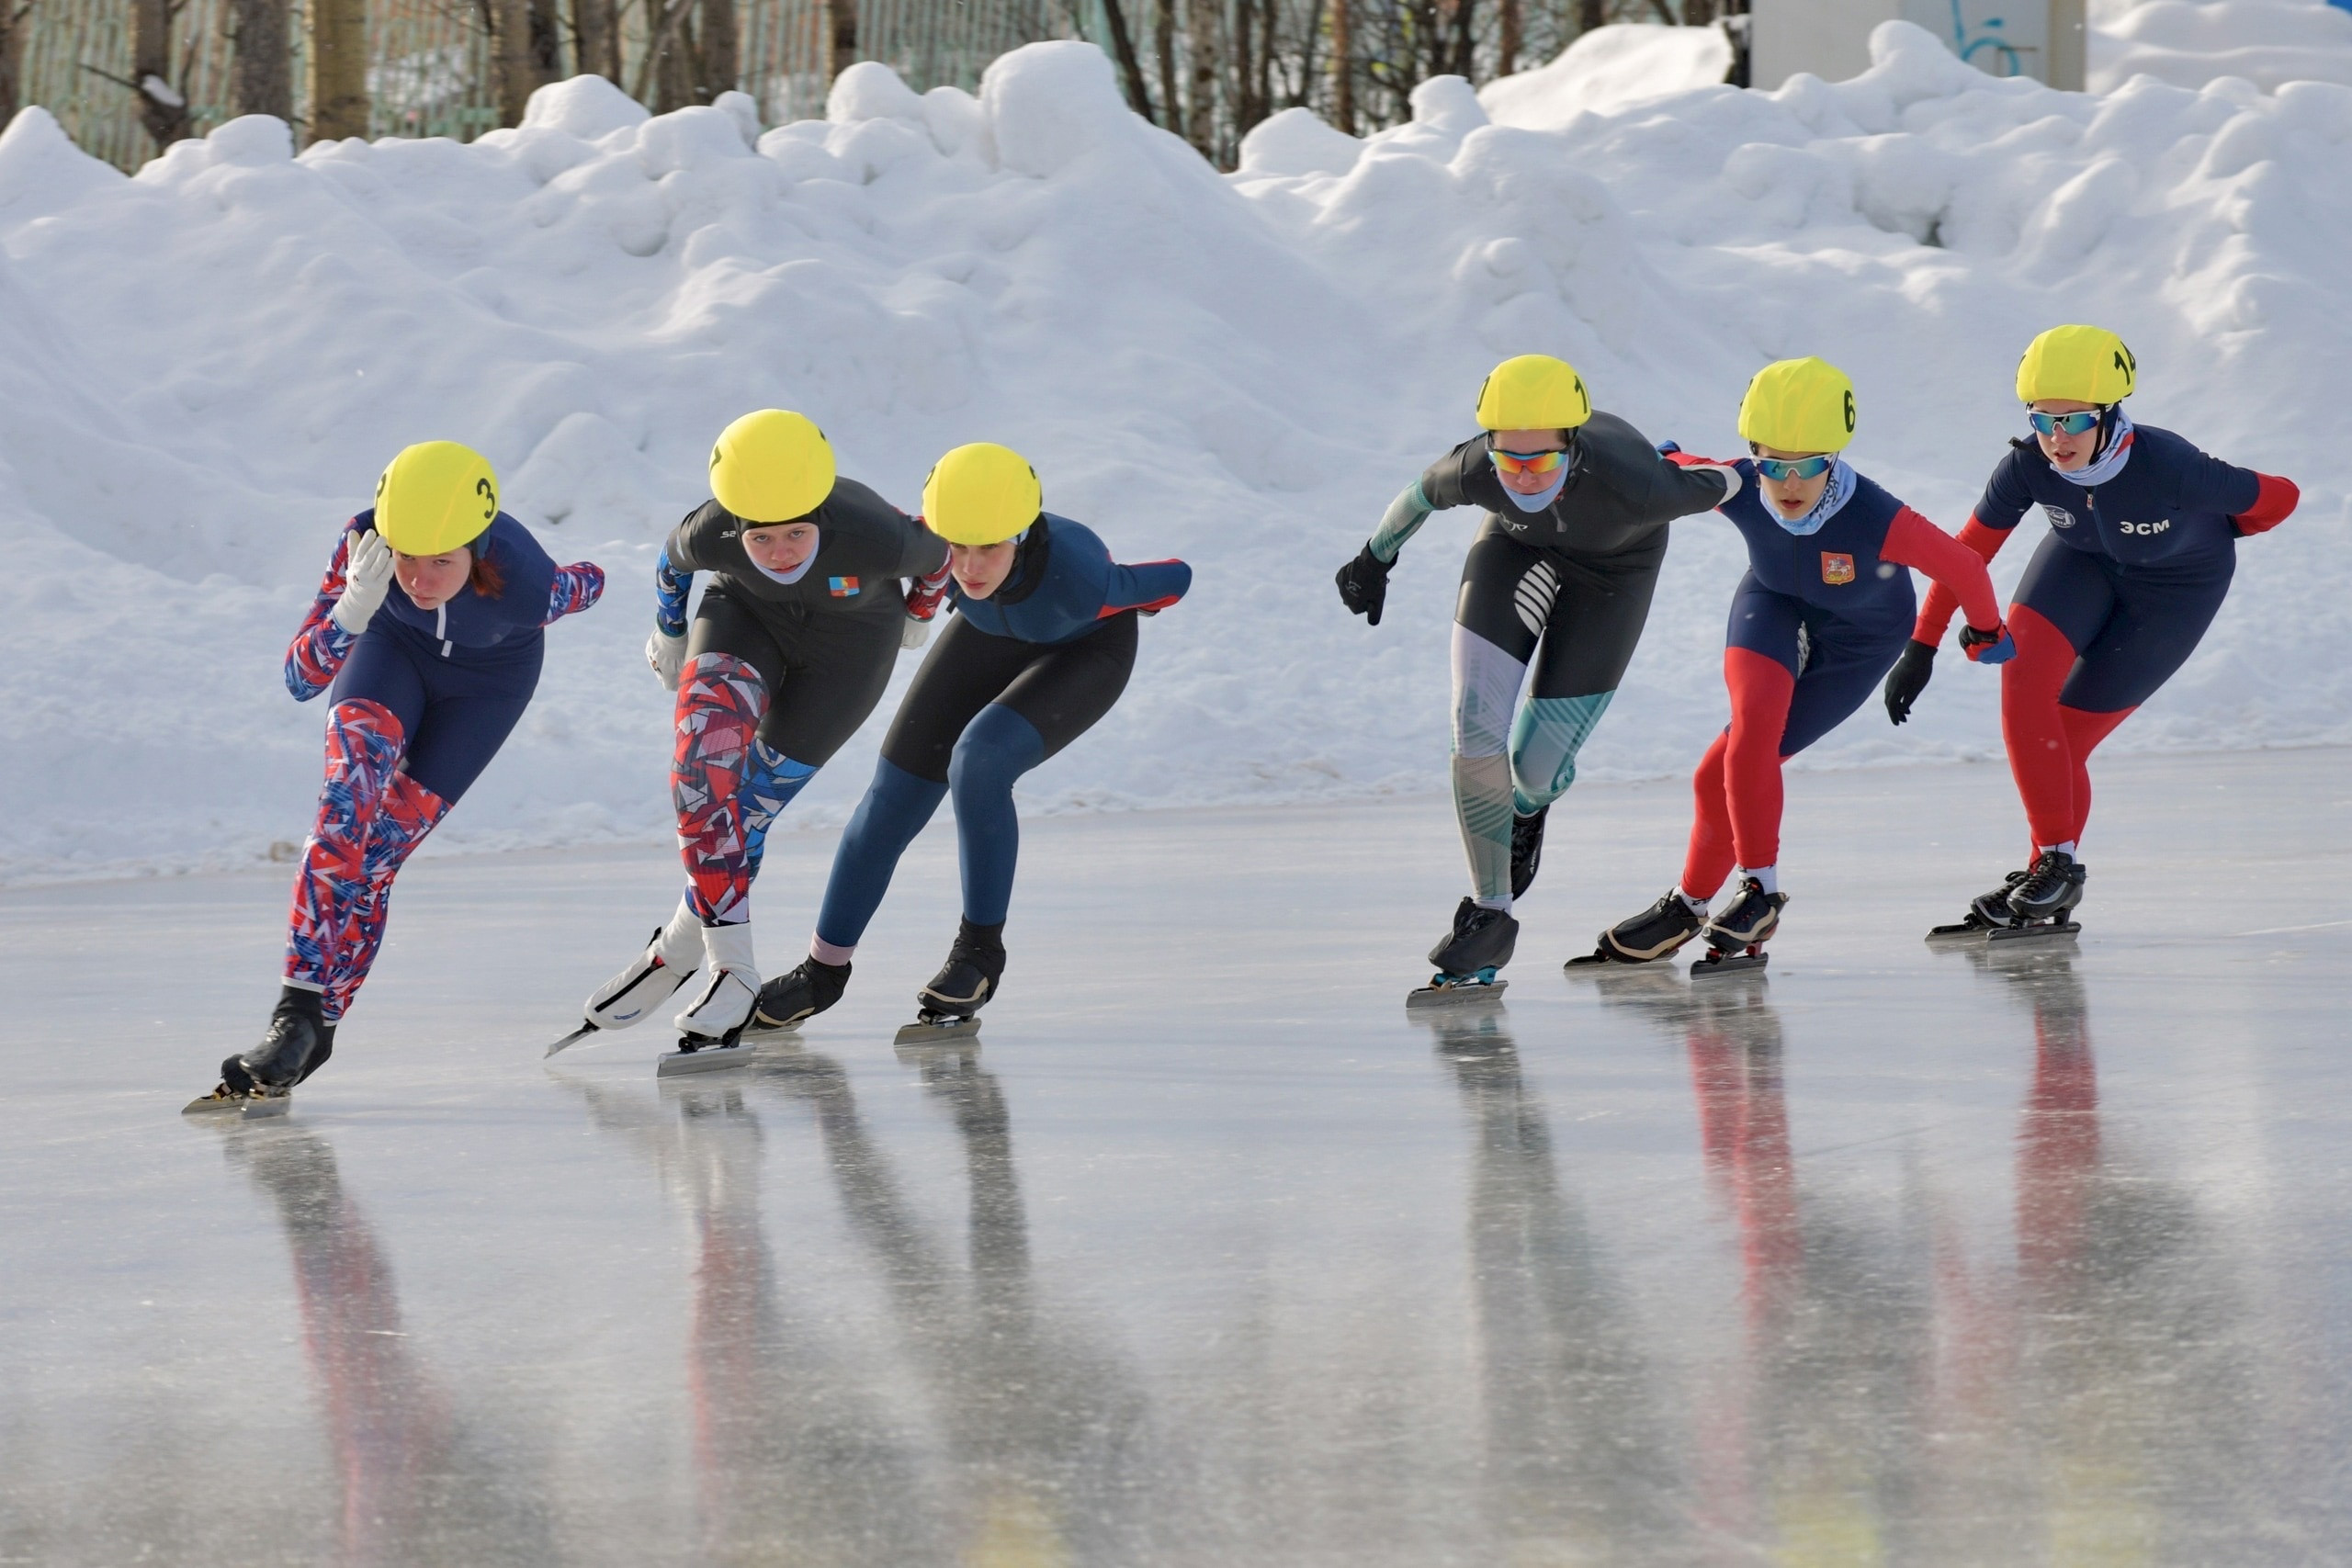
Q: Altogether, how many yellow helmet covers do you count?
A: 6